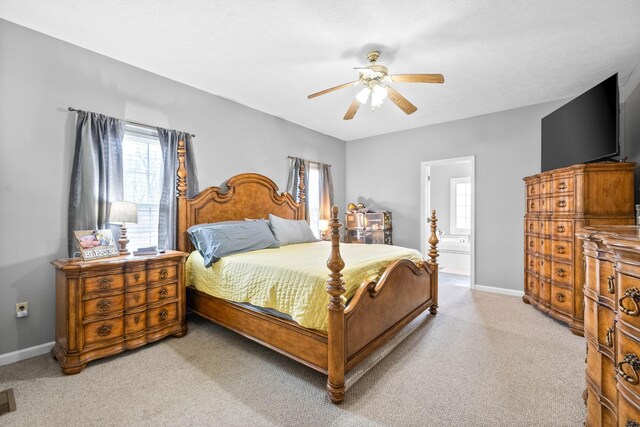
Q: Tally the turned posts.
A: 4